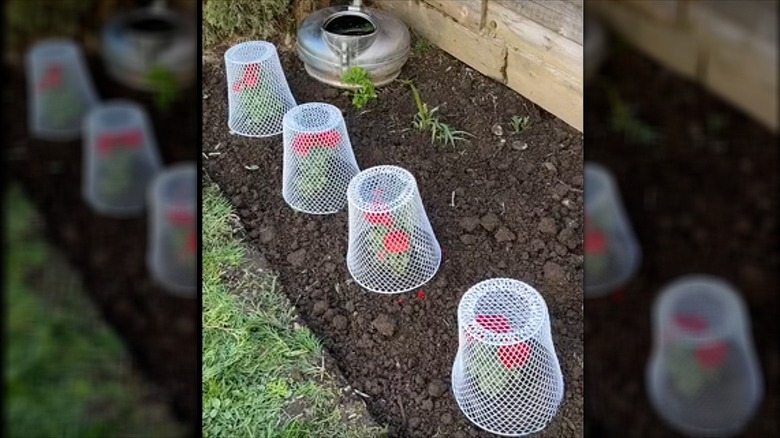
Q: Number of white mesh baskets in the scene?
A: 4